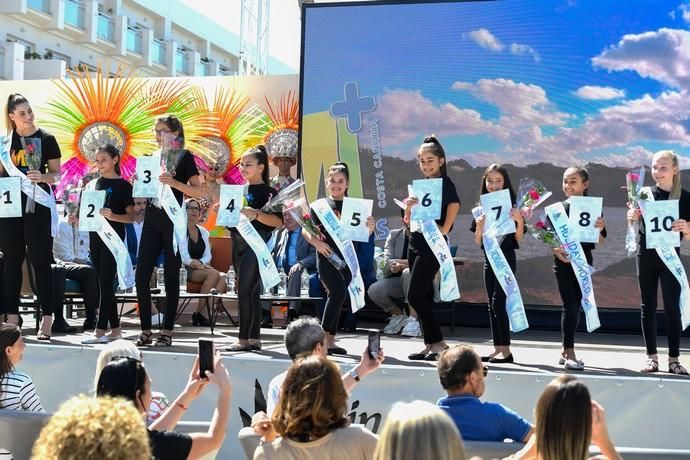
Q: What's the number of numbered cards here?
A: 9